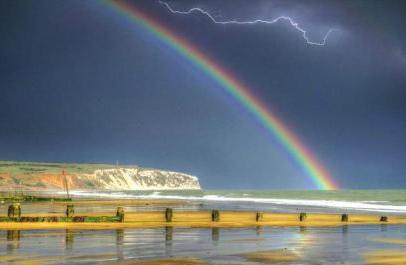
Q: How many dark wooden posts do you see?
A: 9